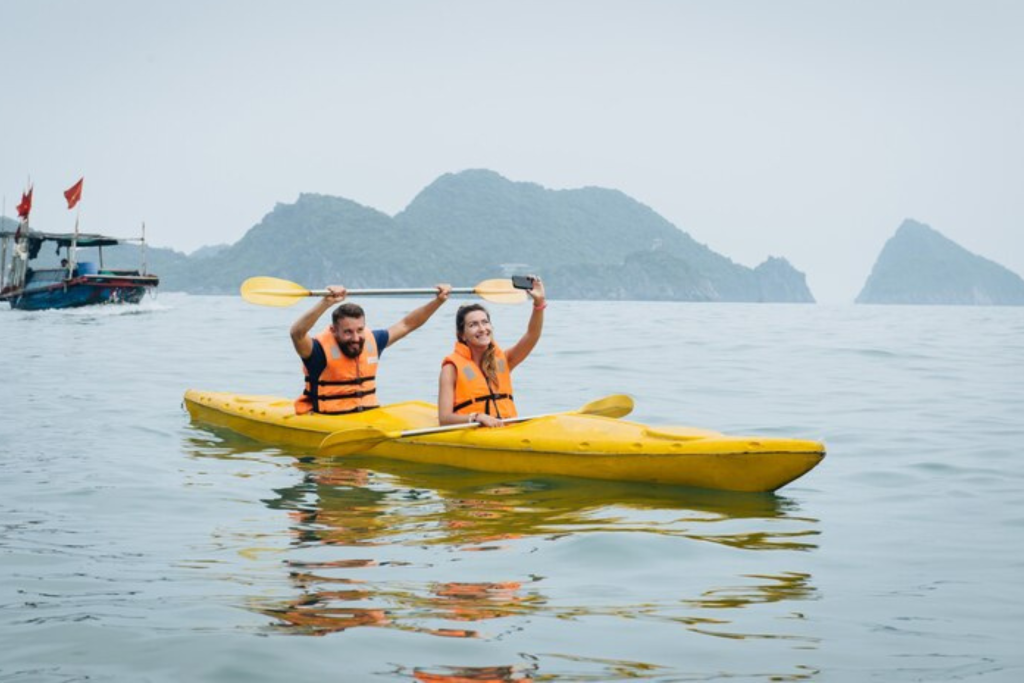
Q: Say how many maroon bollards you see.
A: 0